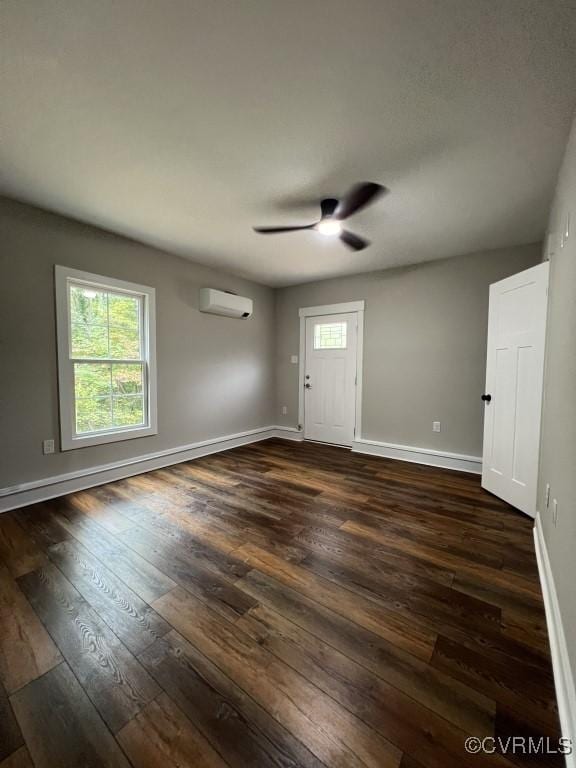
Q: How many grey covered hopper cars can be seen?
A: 0